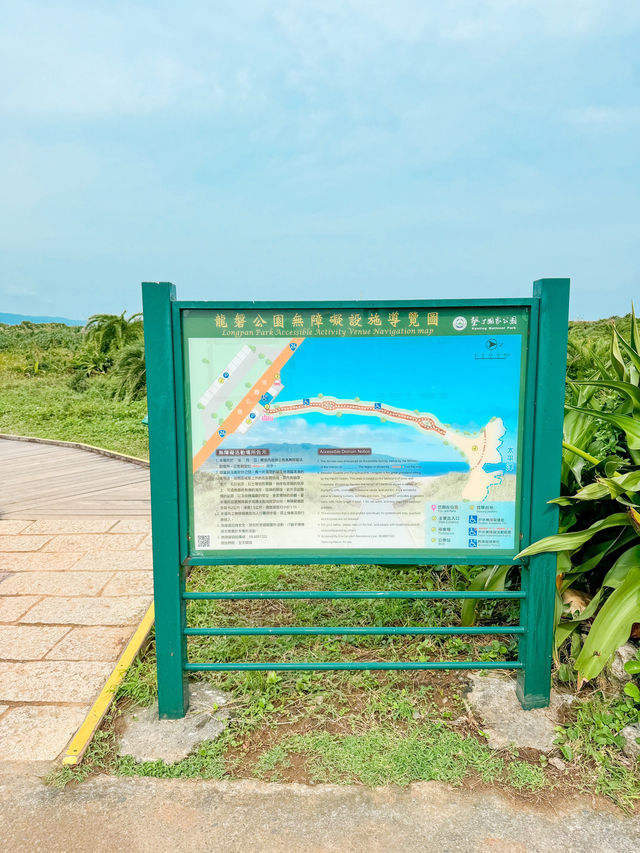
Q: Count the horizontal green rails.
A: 3